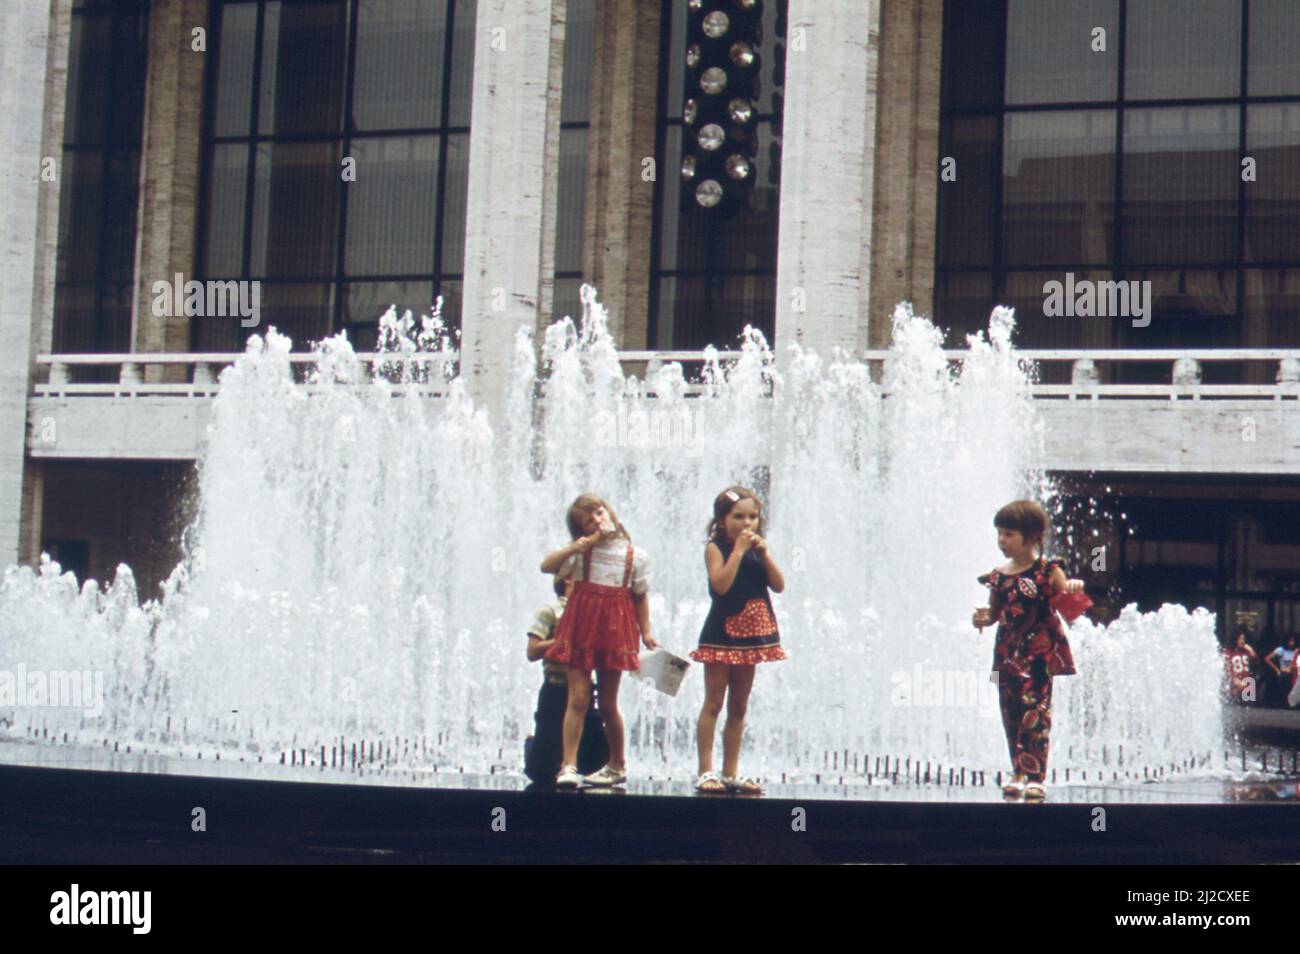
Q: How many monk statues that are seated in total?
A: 0